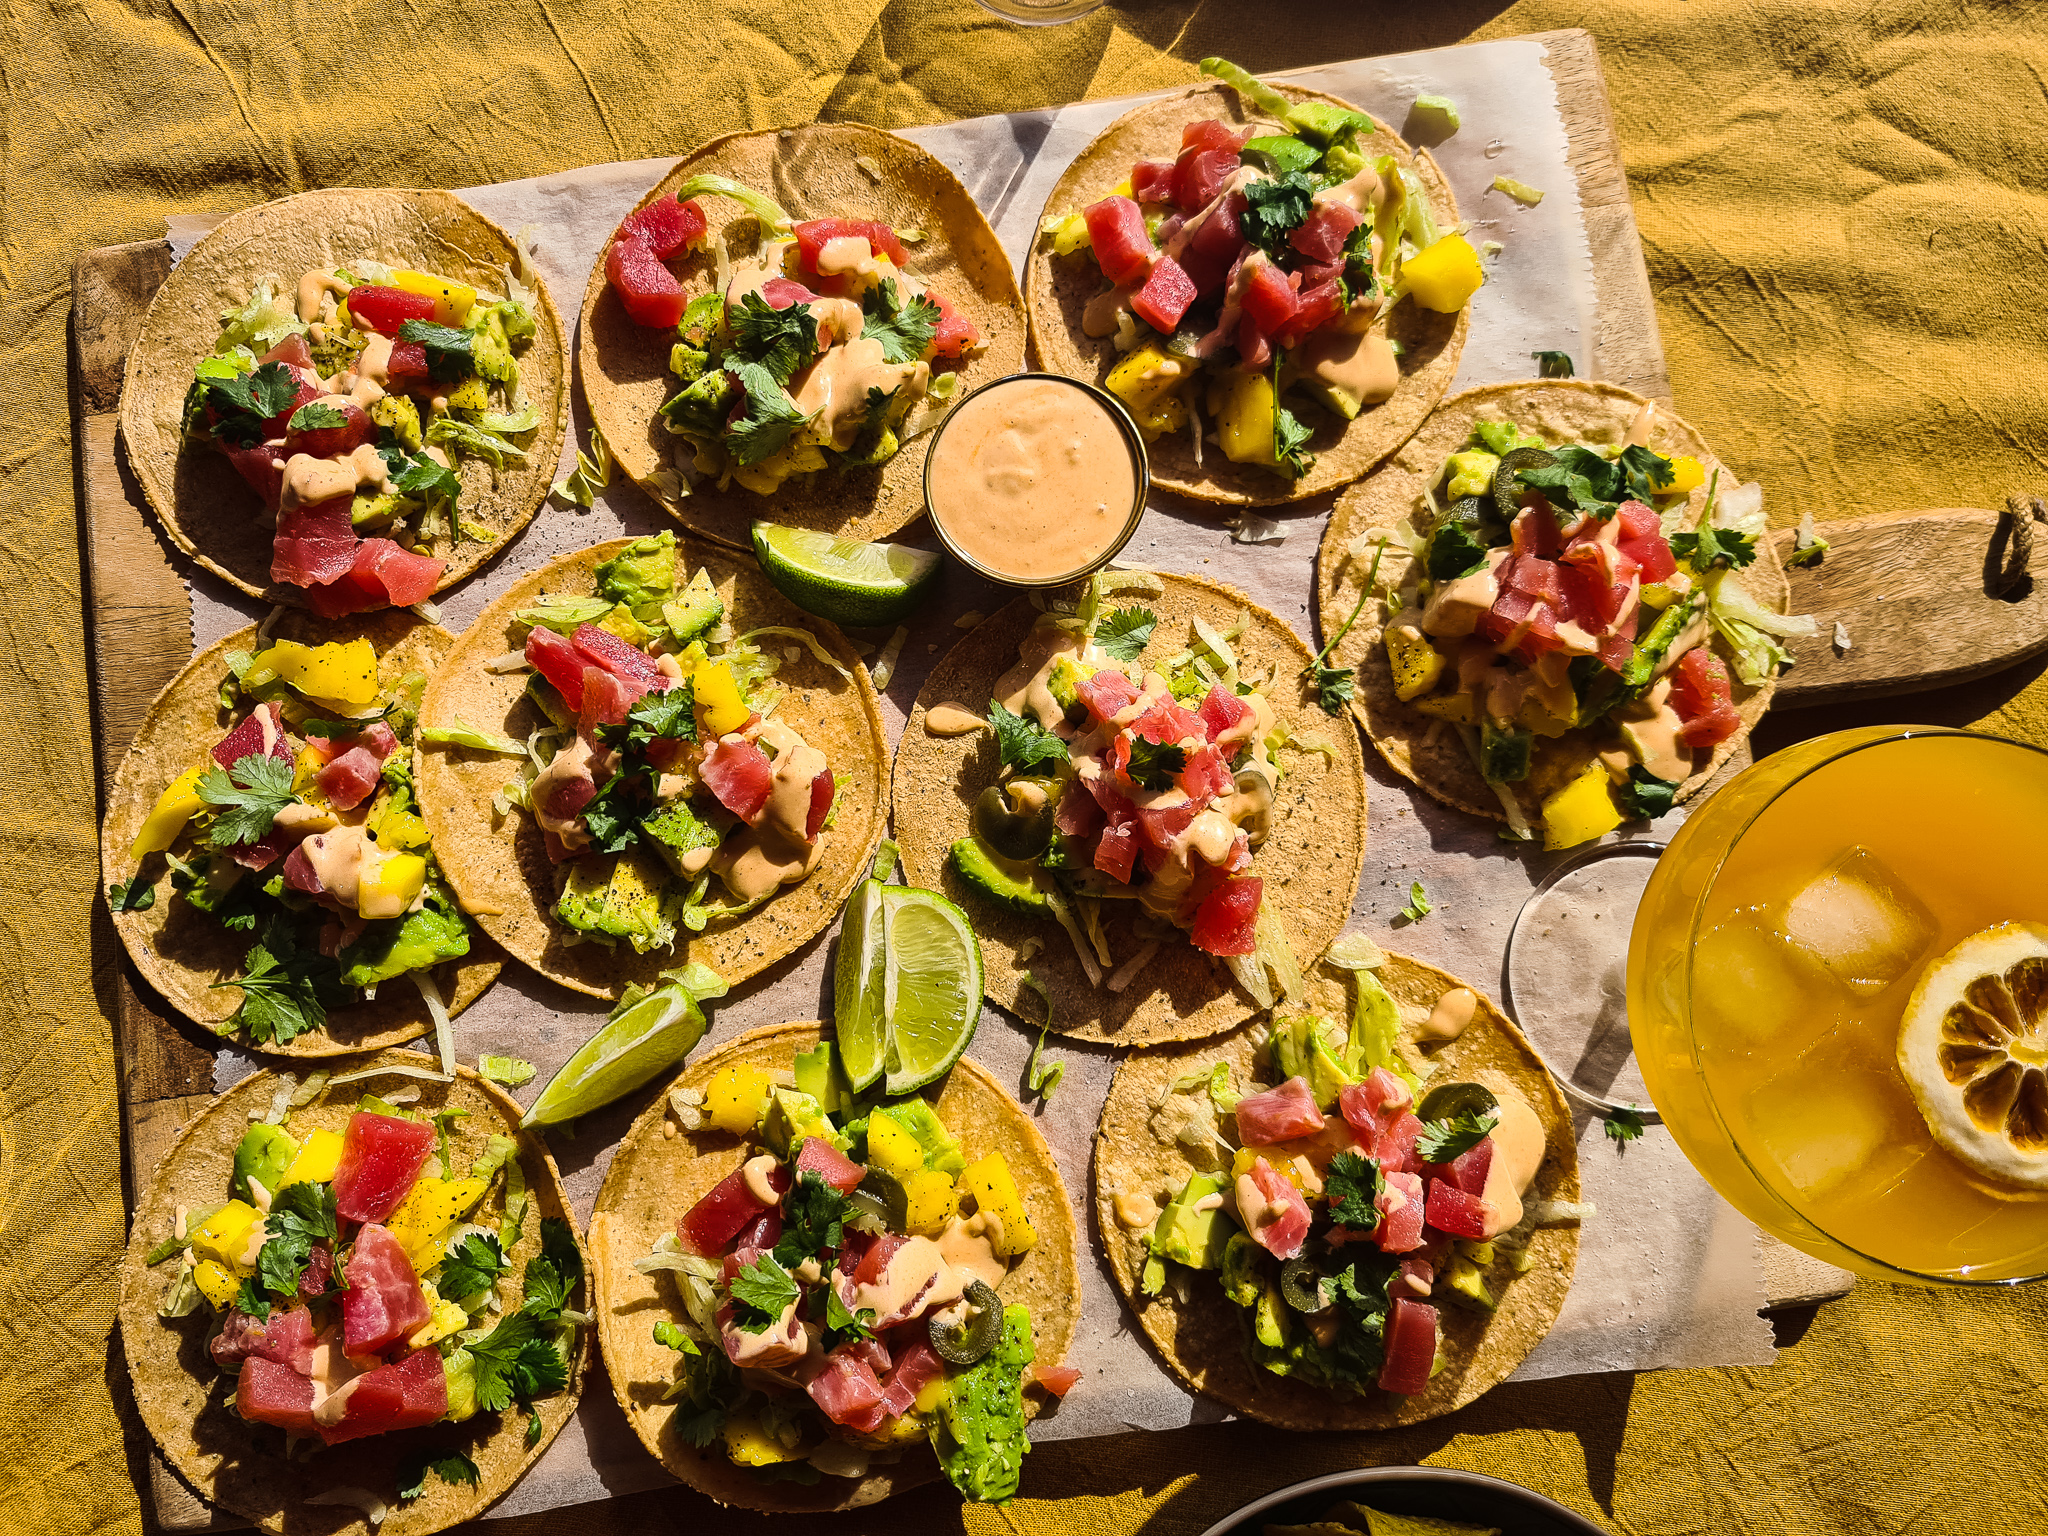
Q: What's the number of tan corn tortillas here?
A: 10